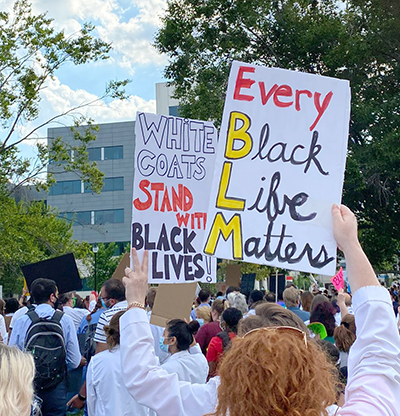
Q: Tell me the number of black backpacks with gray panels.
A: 1